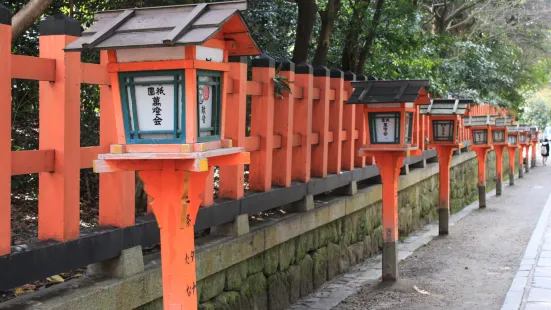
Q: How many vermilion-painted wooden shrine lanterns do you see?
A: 9